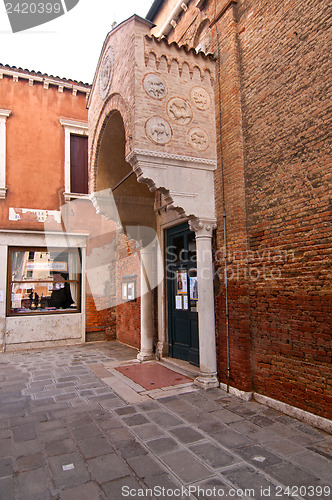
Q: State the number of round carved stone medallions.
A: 6